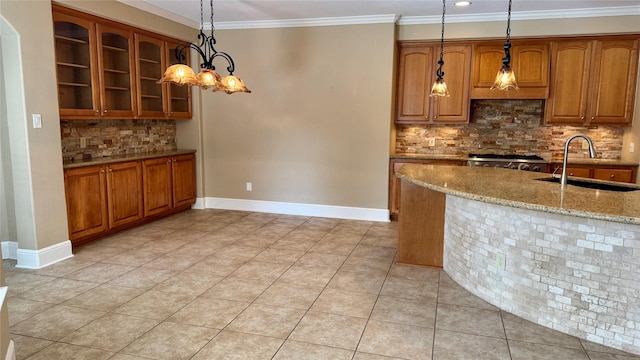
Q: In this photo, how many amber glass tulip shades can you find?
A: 5